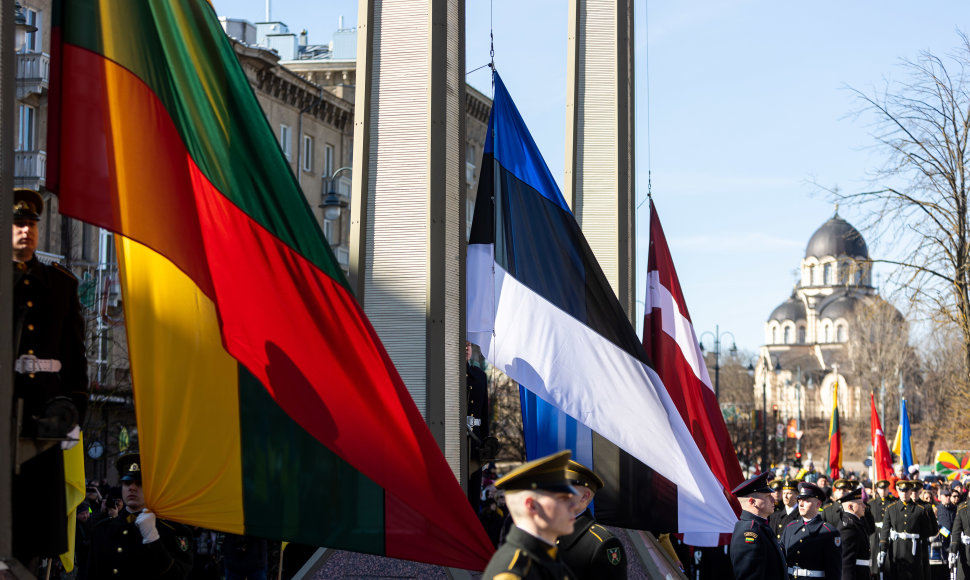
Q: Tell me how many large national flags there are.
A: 3